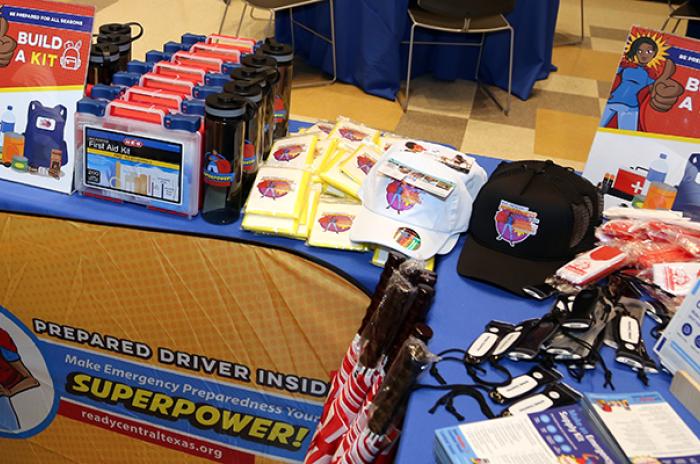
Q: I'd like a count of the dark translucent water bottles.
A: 8